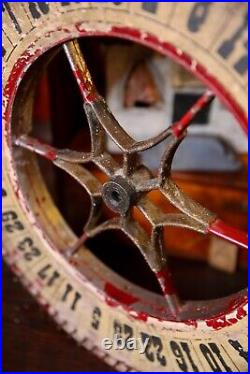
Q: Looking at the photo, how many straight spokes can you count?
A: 6